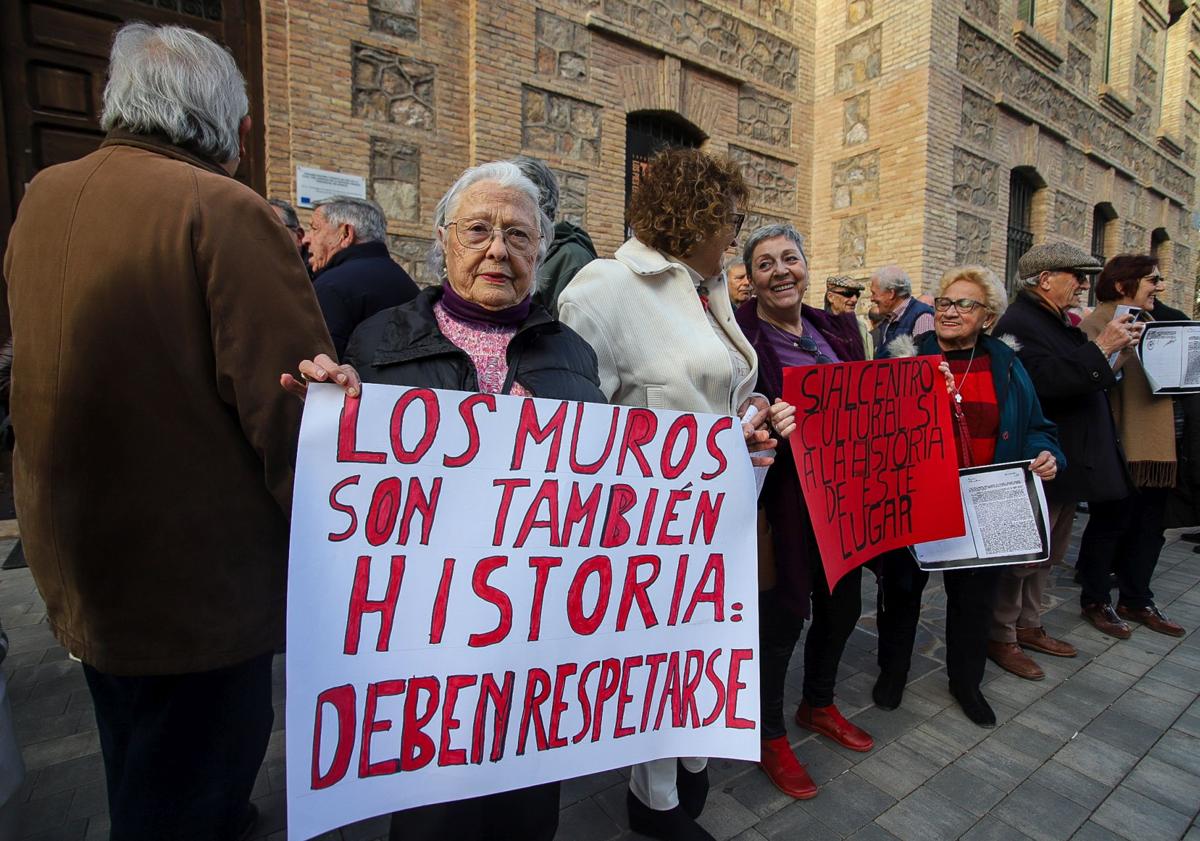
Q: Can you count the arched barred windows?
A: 4